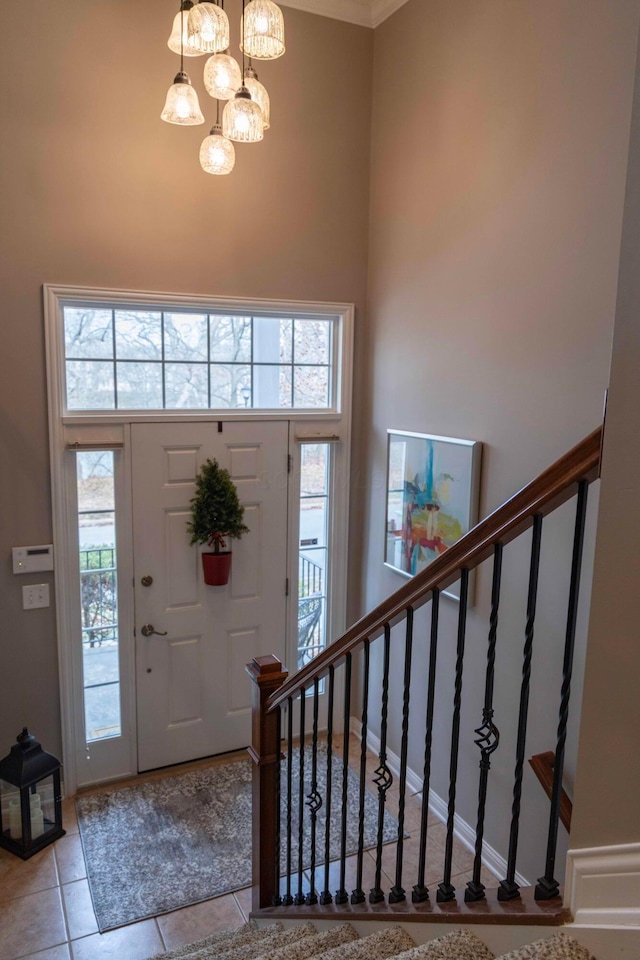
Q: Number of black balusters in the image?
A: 14